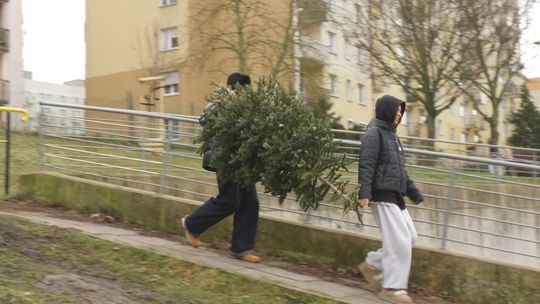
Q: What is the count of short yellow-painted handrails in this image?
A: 1